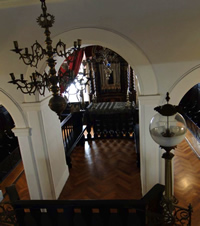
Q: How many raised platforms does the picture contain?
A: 1